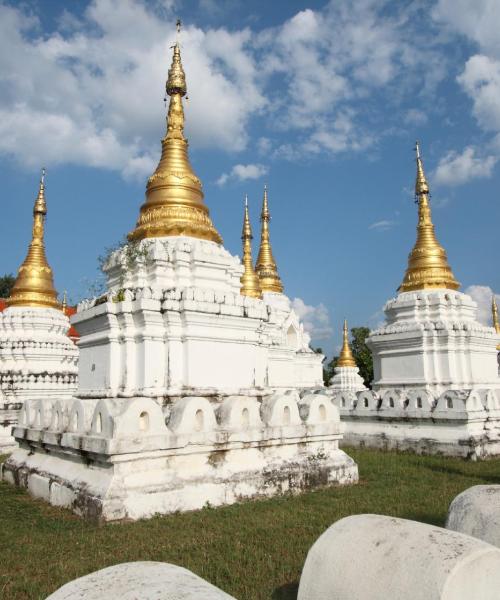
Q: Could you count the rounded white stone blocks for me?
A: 3